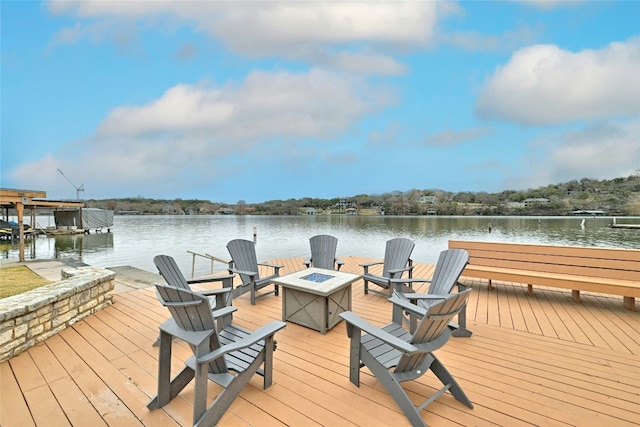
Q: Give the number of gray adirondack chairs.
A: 7